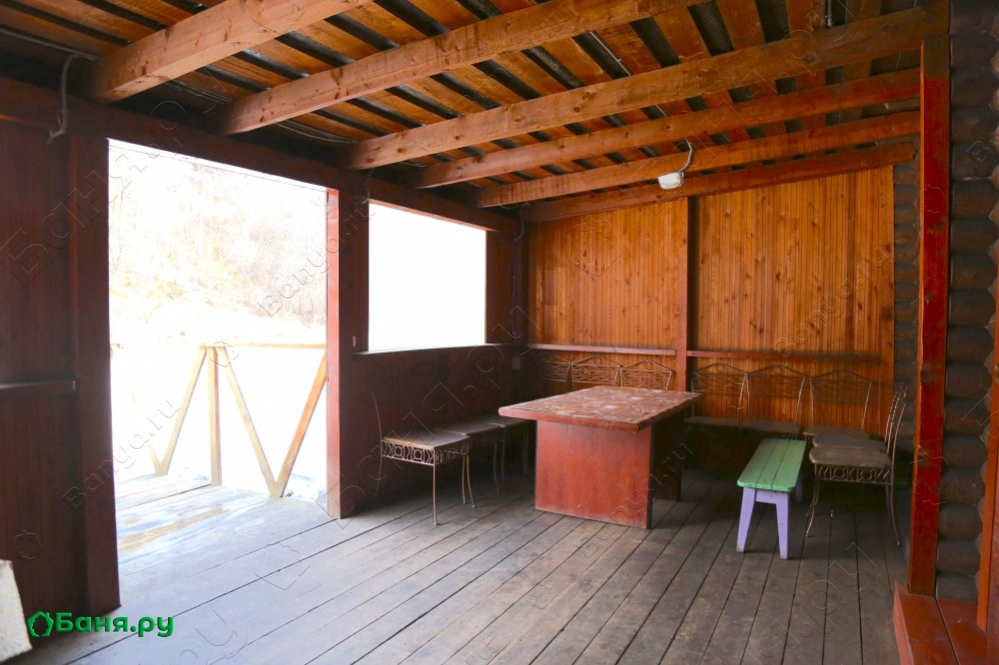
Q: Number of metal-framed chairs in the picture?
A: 11